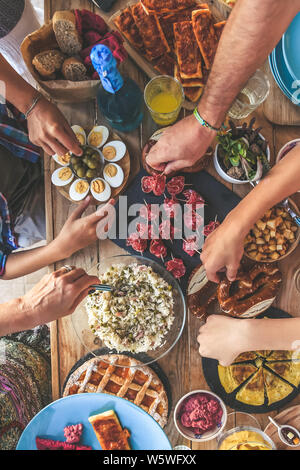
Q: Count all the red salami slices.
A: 14